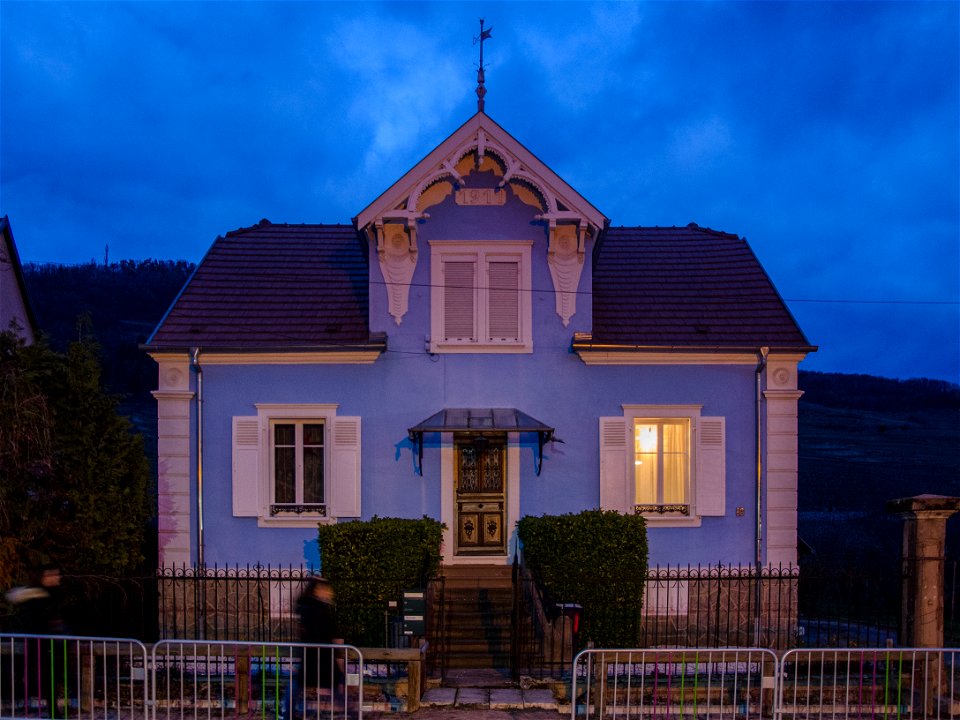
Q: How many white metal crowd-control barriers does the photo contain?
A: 4